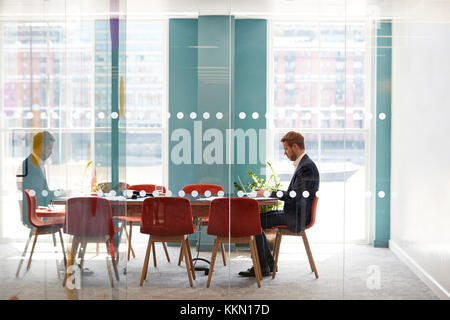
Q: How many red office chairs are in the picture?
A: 7